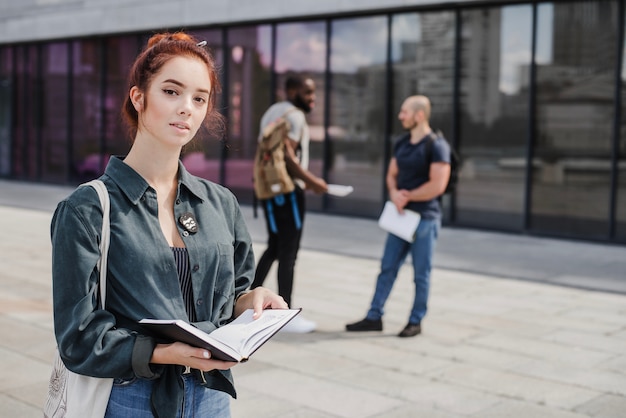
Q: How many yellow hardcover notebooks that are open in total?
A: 0